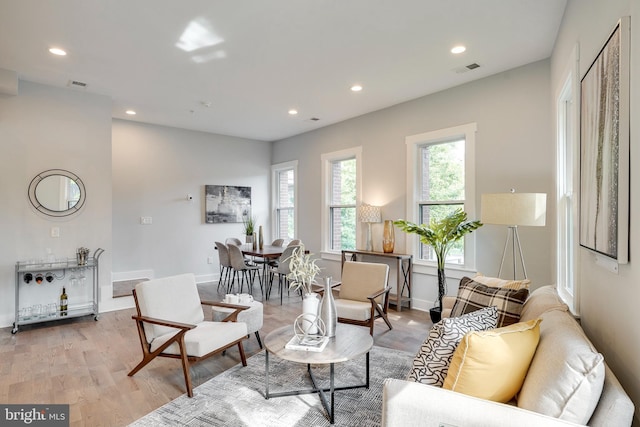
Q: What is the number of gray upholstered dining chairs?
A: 6